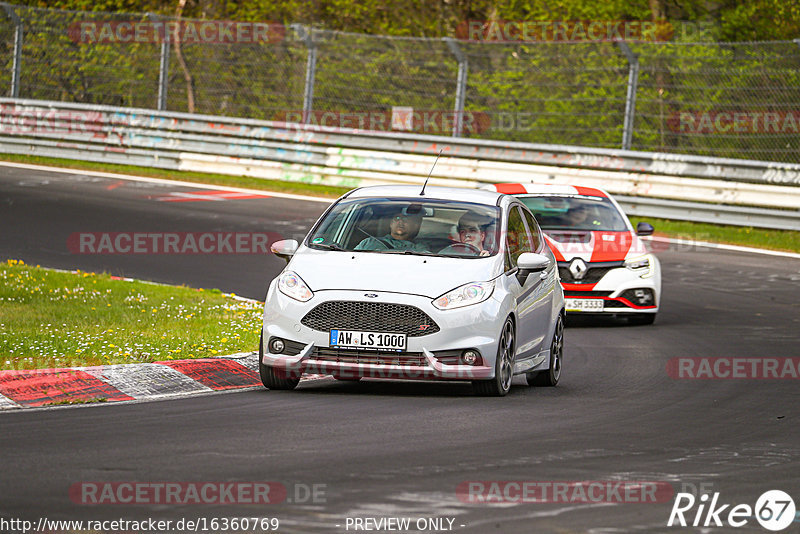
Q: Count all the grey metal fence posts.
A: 5